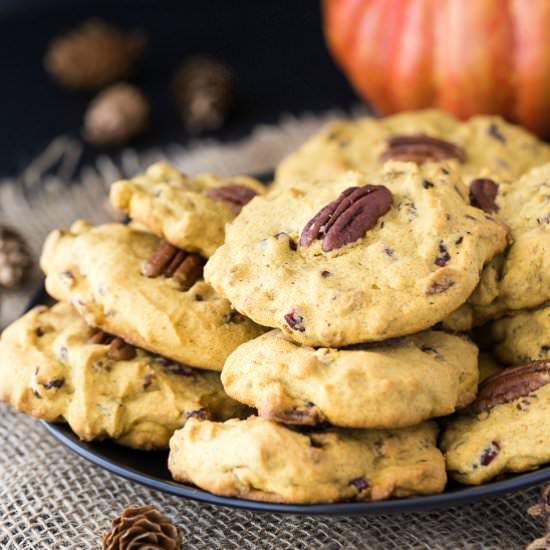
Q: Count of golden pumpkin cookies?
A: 10